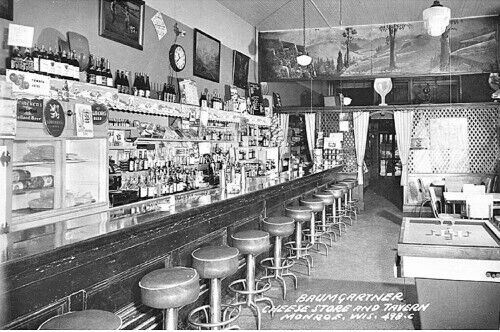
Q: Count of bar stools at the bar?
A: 12